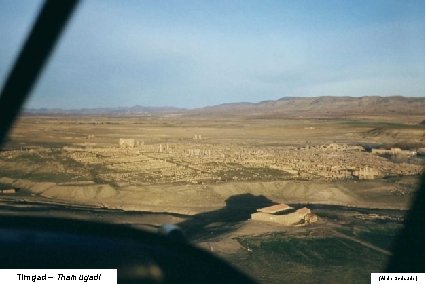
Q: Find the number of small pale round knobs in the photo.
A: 1